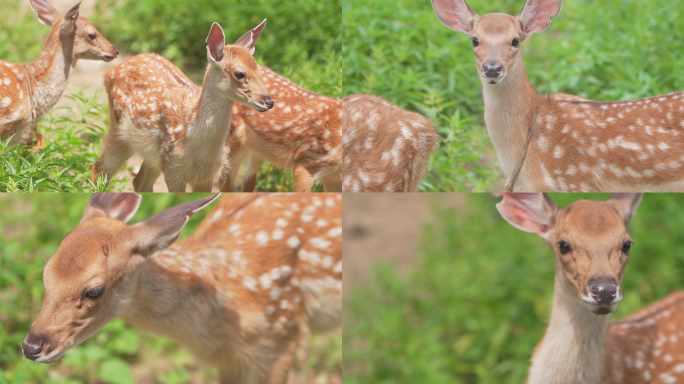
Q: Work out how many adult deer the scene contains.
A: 0